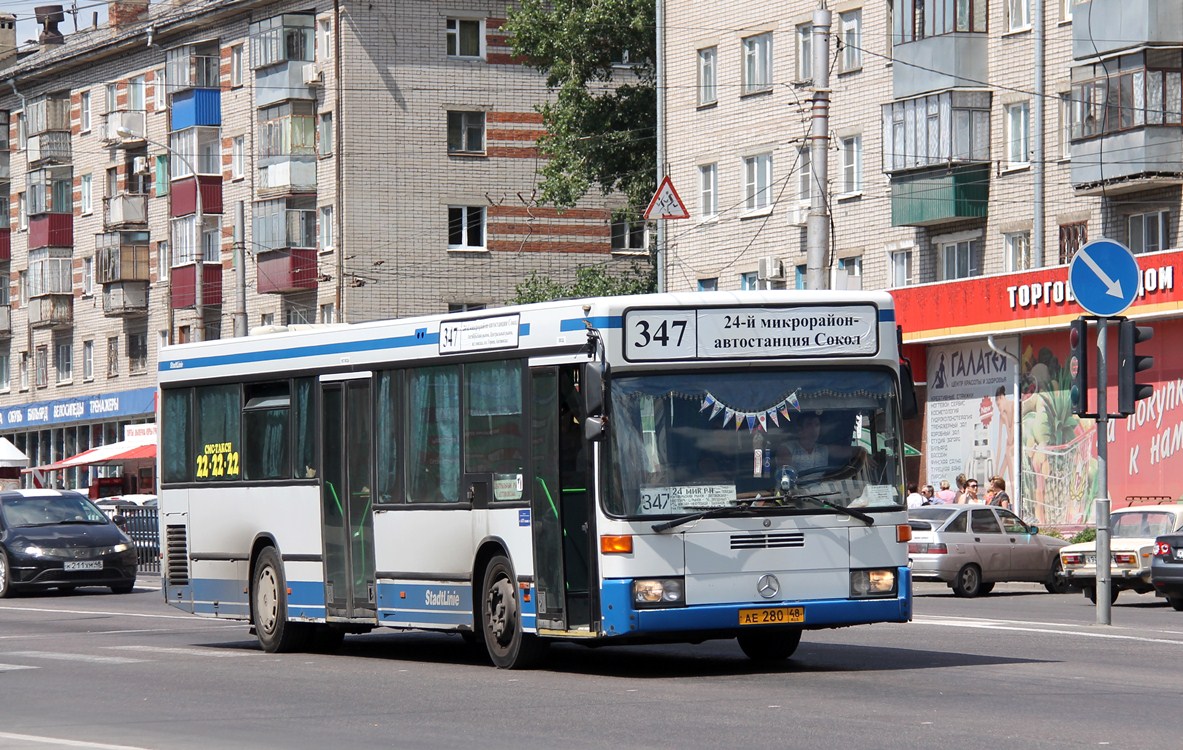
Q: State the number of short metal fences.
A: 1